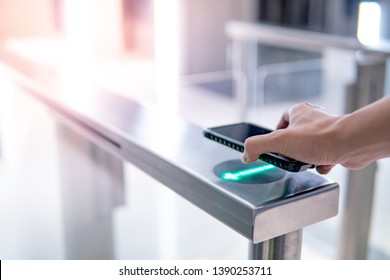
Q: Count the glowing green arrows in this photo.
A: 1